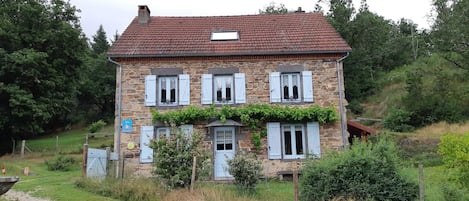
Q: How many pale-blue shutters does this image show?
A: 10